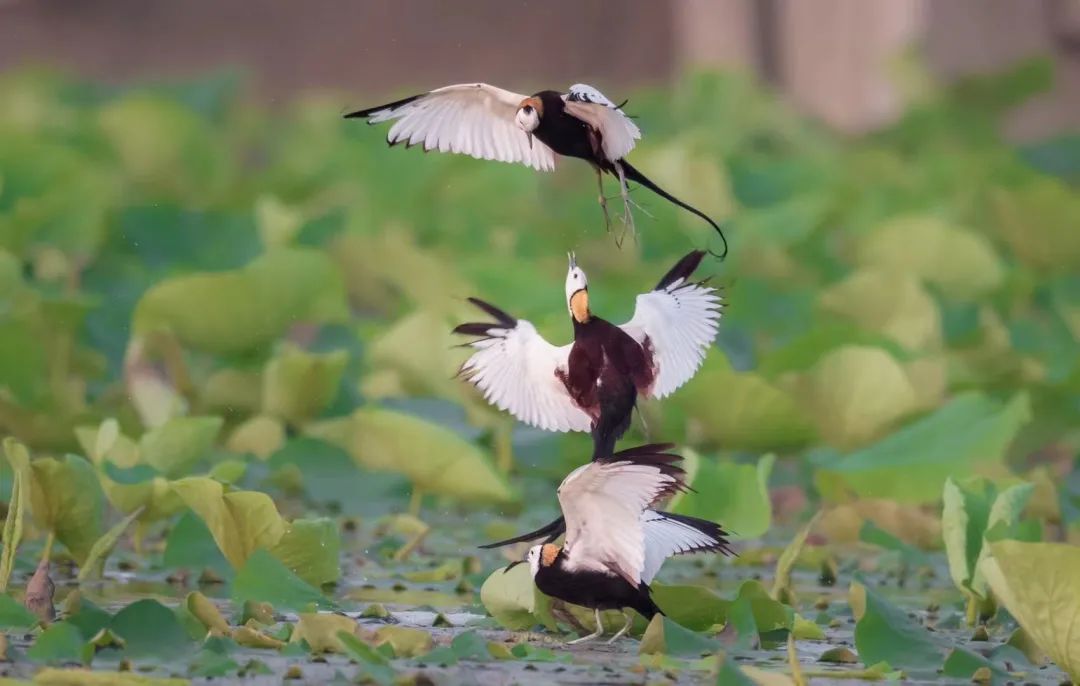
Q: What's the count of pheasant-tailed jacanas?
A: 3